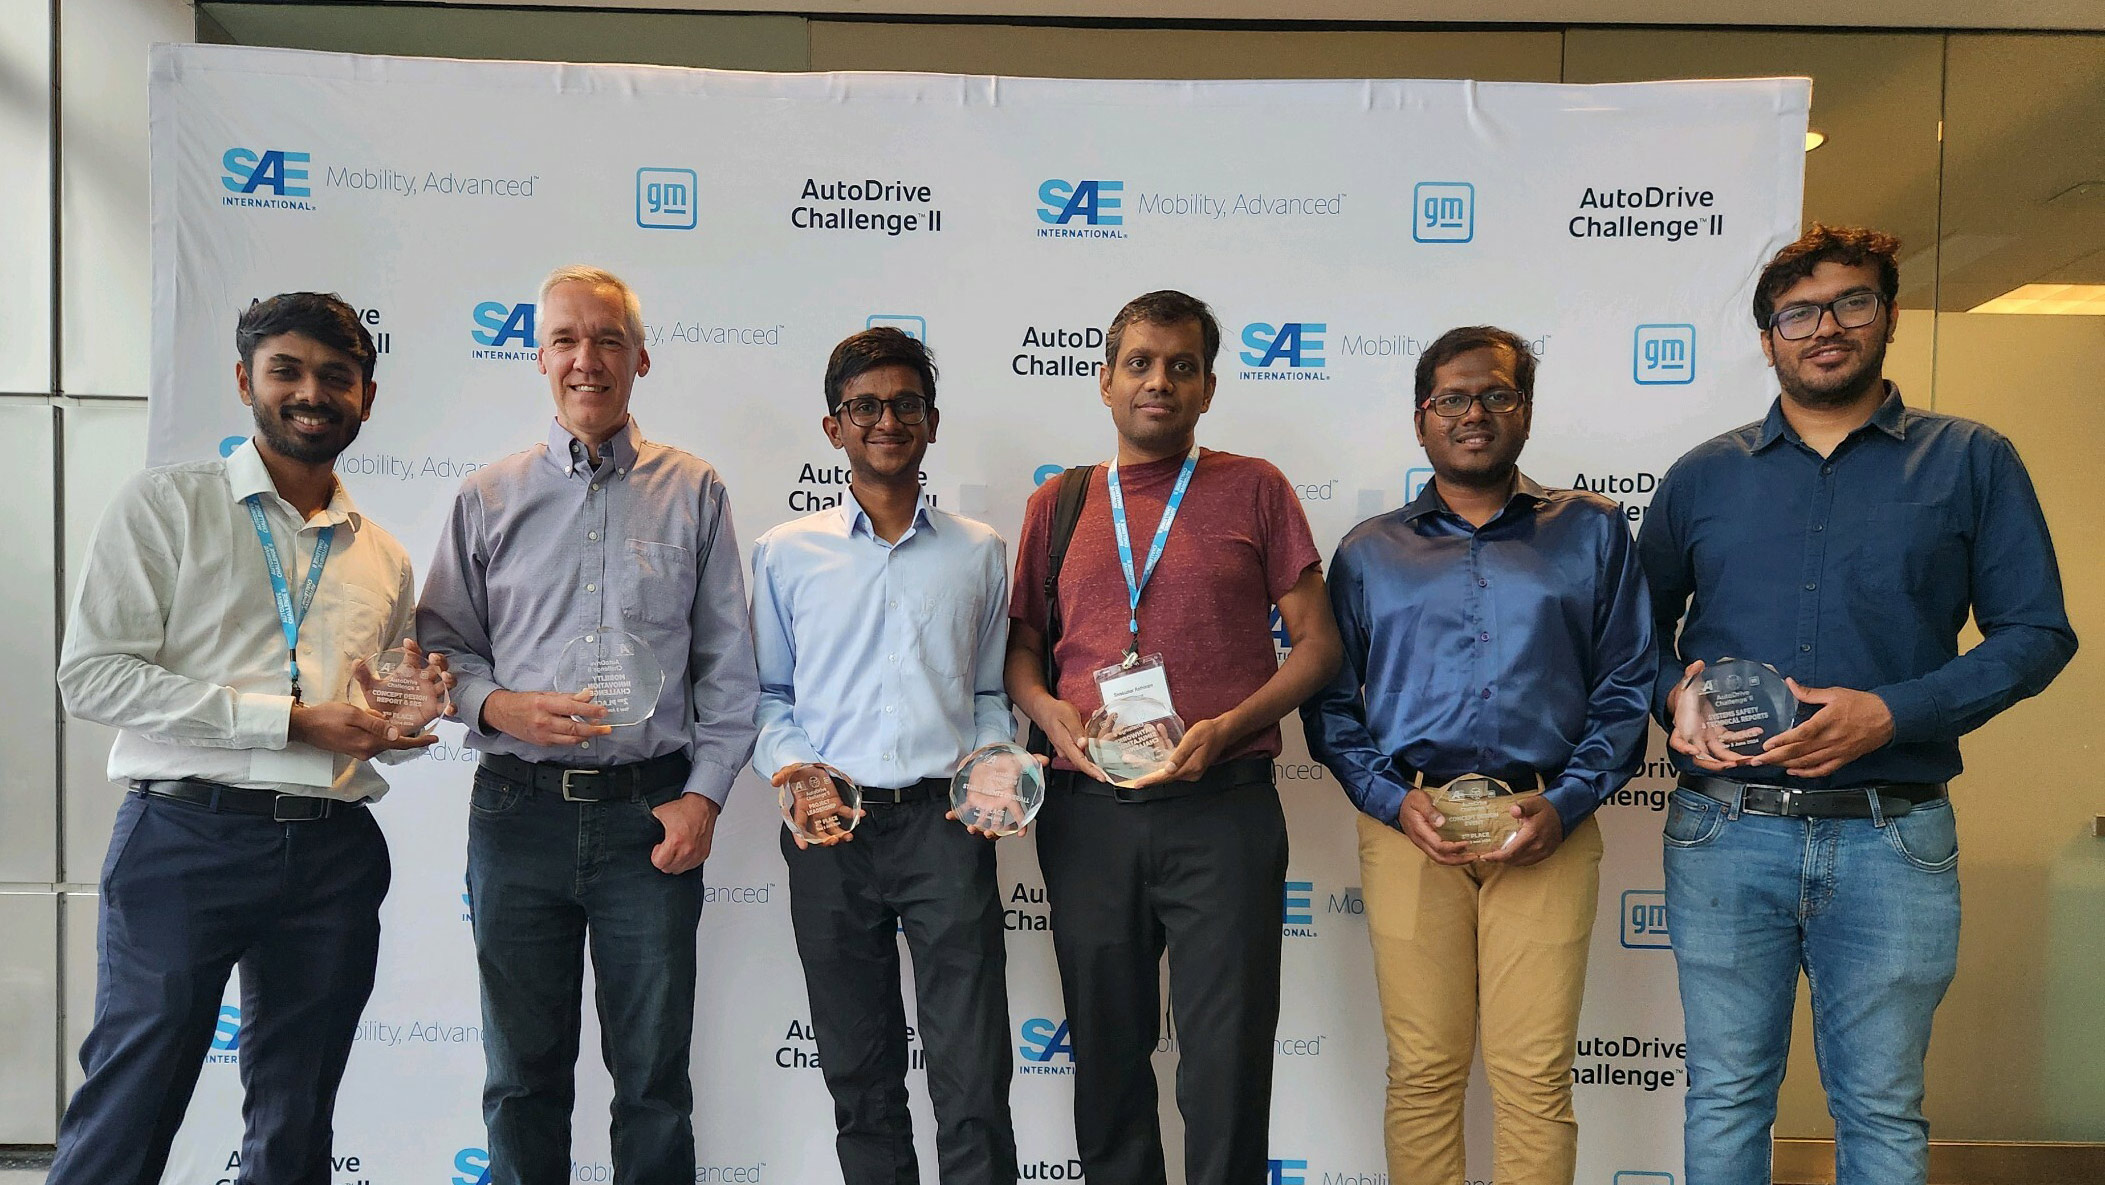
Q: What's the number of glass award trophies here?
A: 7